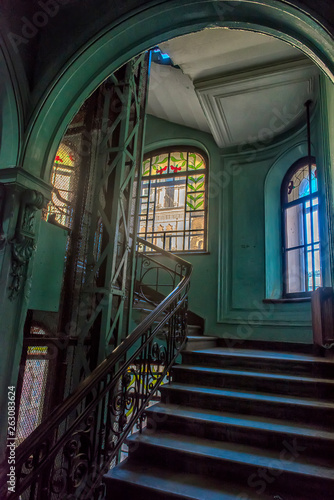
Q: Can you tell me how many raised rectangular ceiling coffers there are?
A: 1